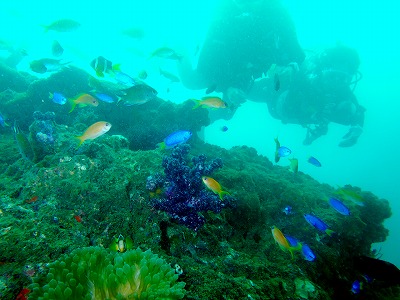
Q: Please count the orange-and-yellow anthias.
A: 5